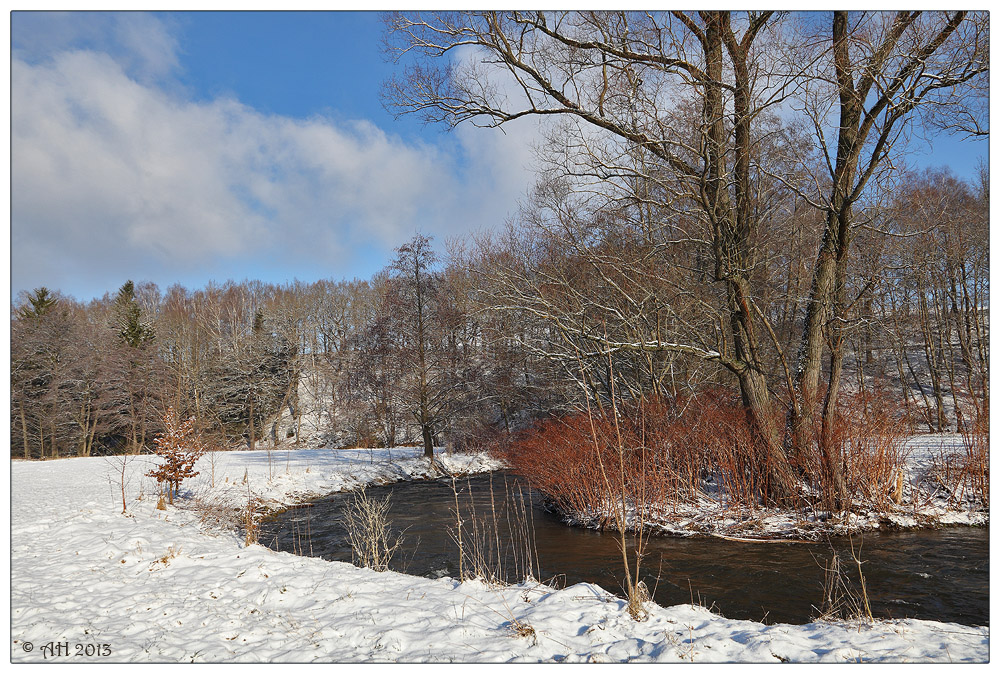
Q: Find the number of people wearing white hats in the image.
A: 0